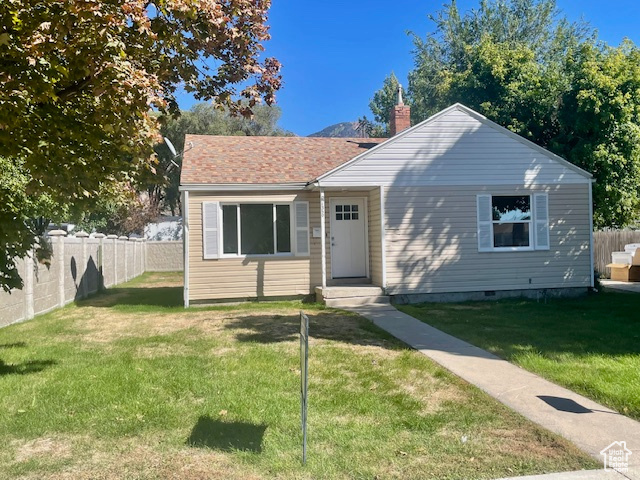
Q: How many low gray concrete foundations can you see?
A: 1